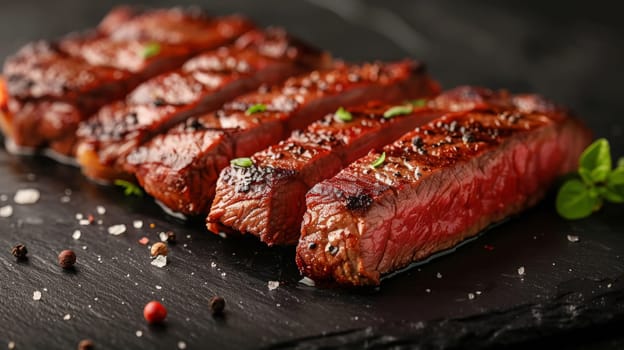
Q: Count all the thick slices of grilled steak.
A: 5